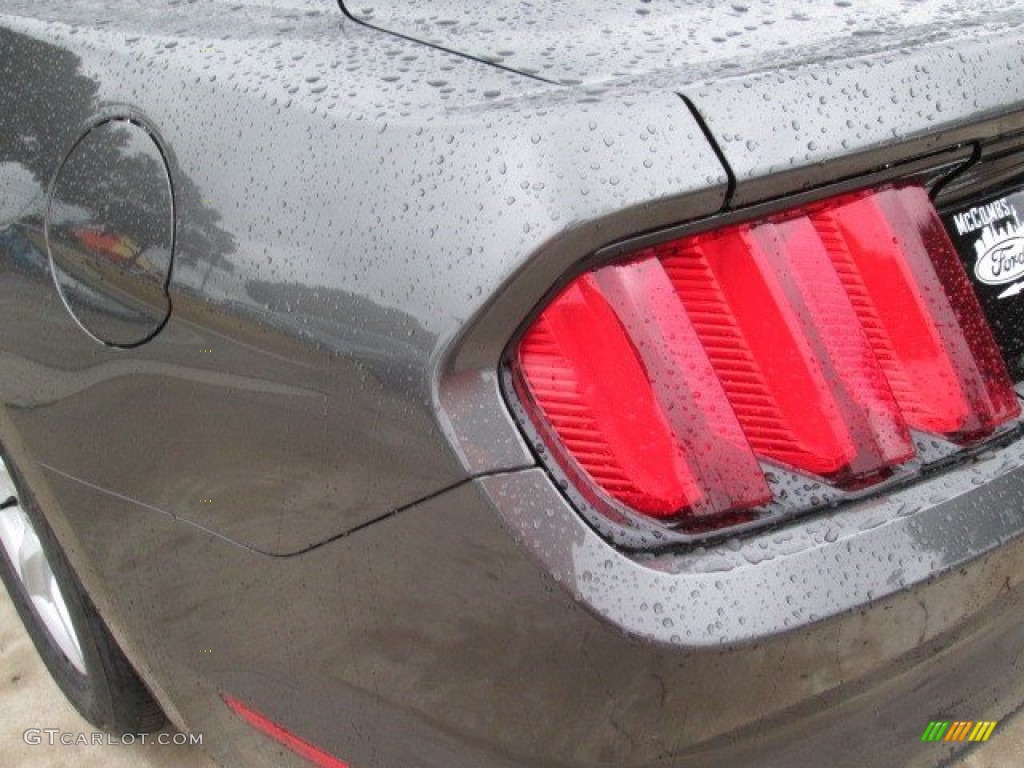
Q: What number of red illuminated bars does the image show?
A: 3